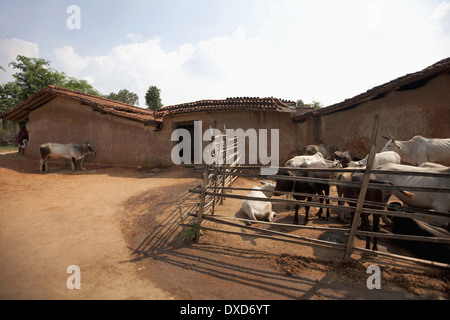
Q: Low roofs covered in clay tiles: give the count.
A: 3